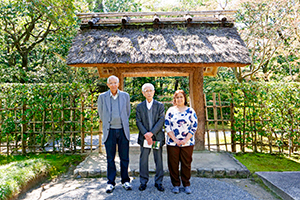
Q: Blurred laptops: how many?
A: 0